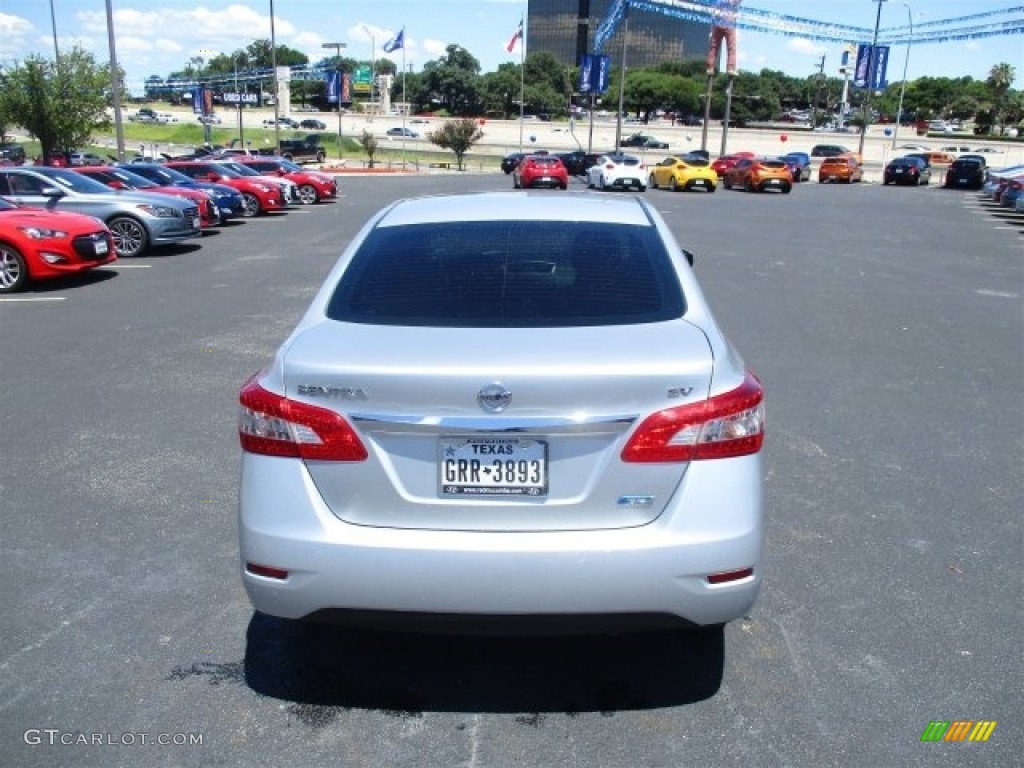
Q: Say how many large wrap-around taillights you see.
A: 2